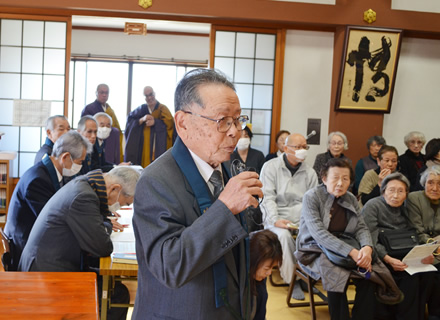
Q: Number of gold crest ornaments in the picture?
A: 2